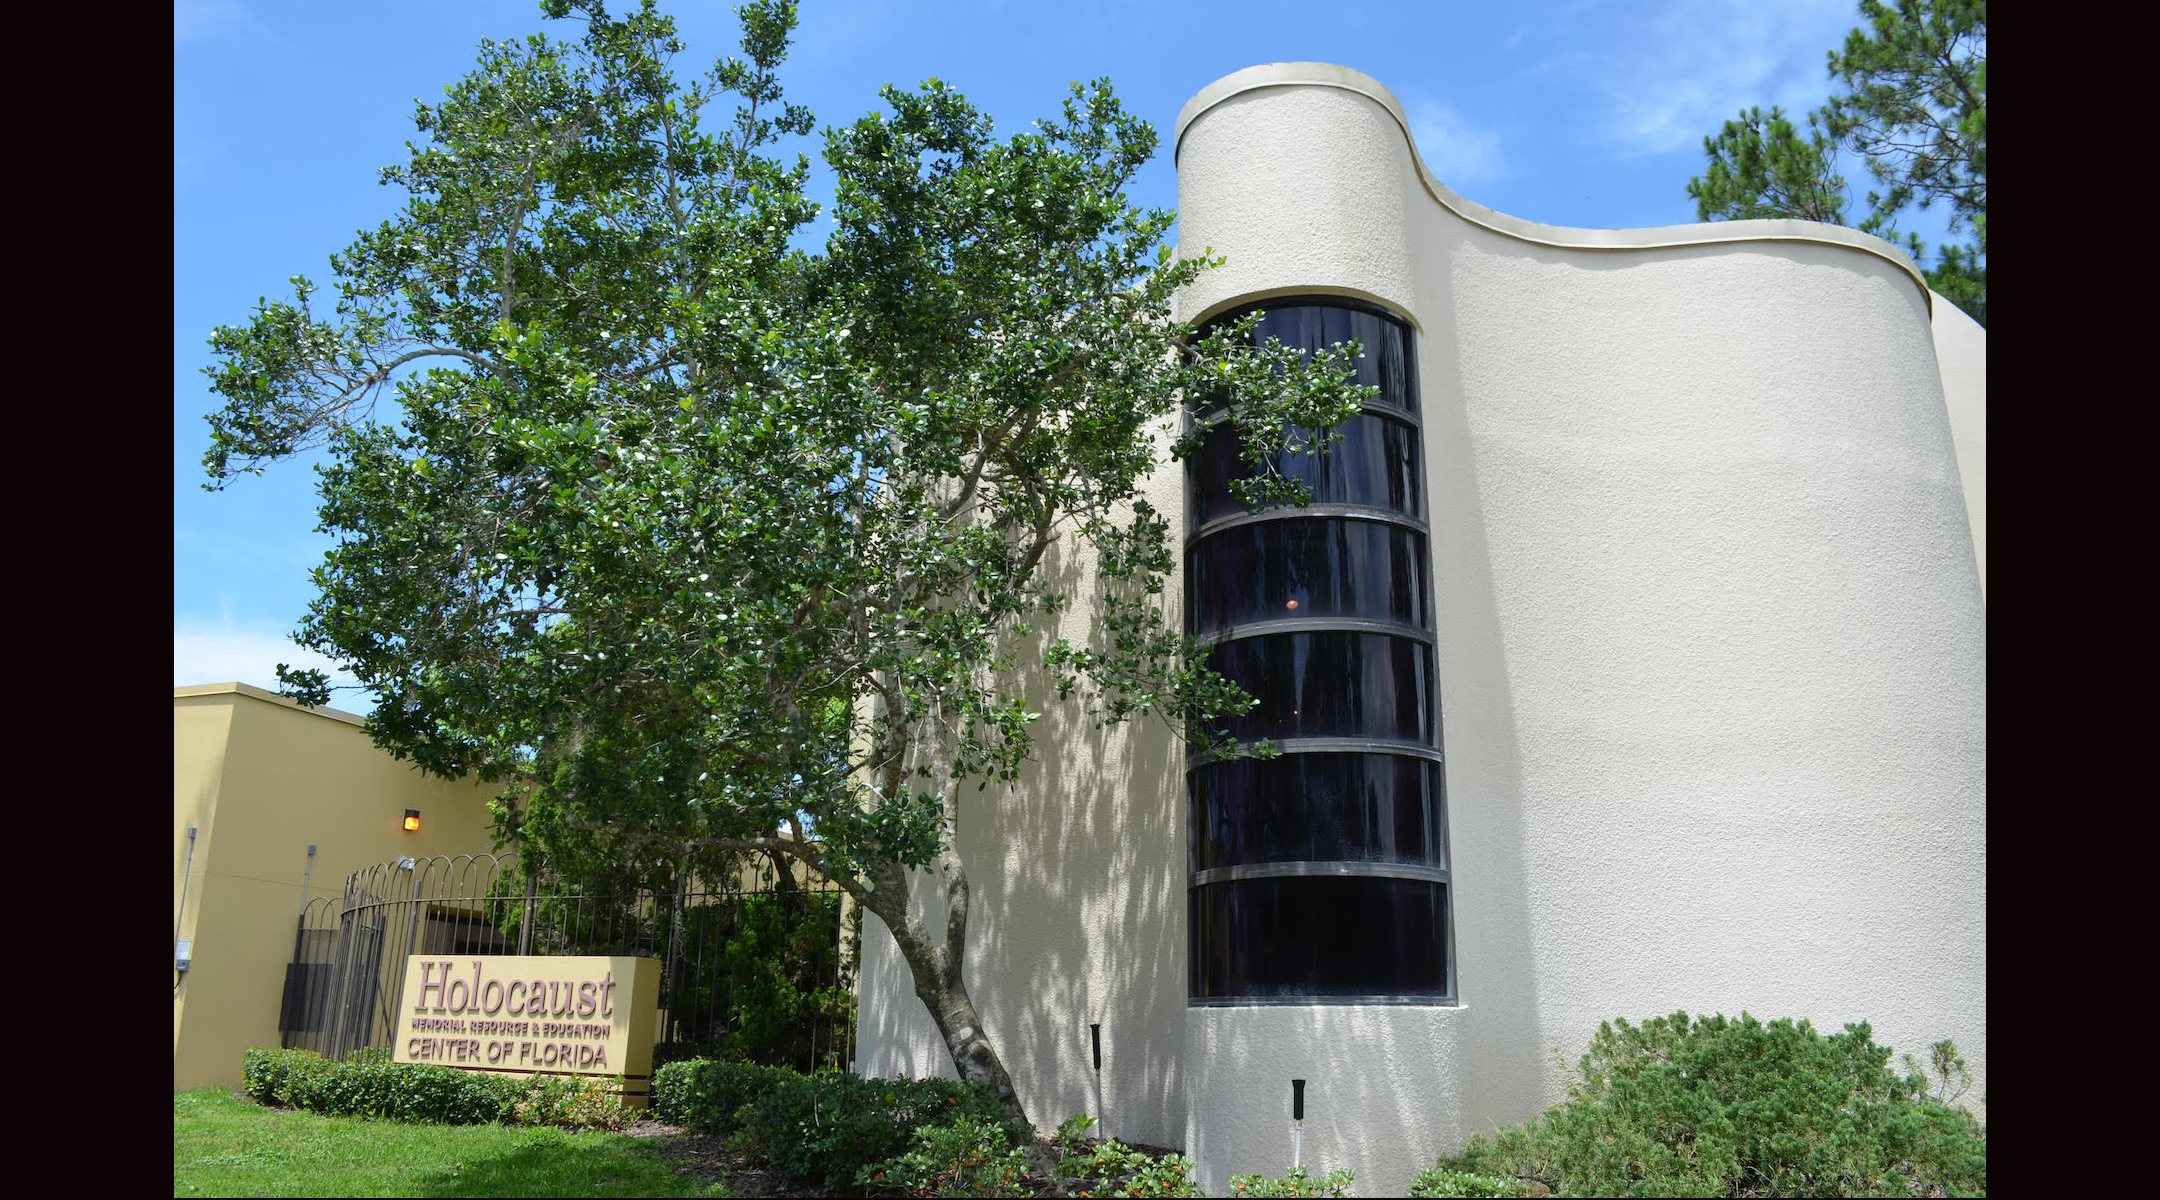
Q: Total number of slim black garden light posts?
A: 2